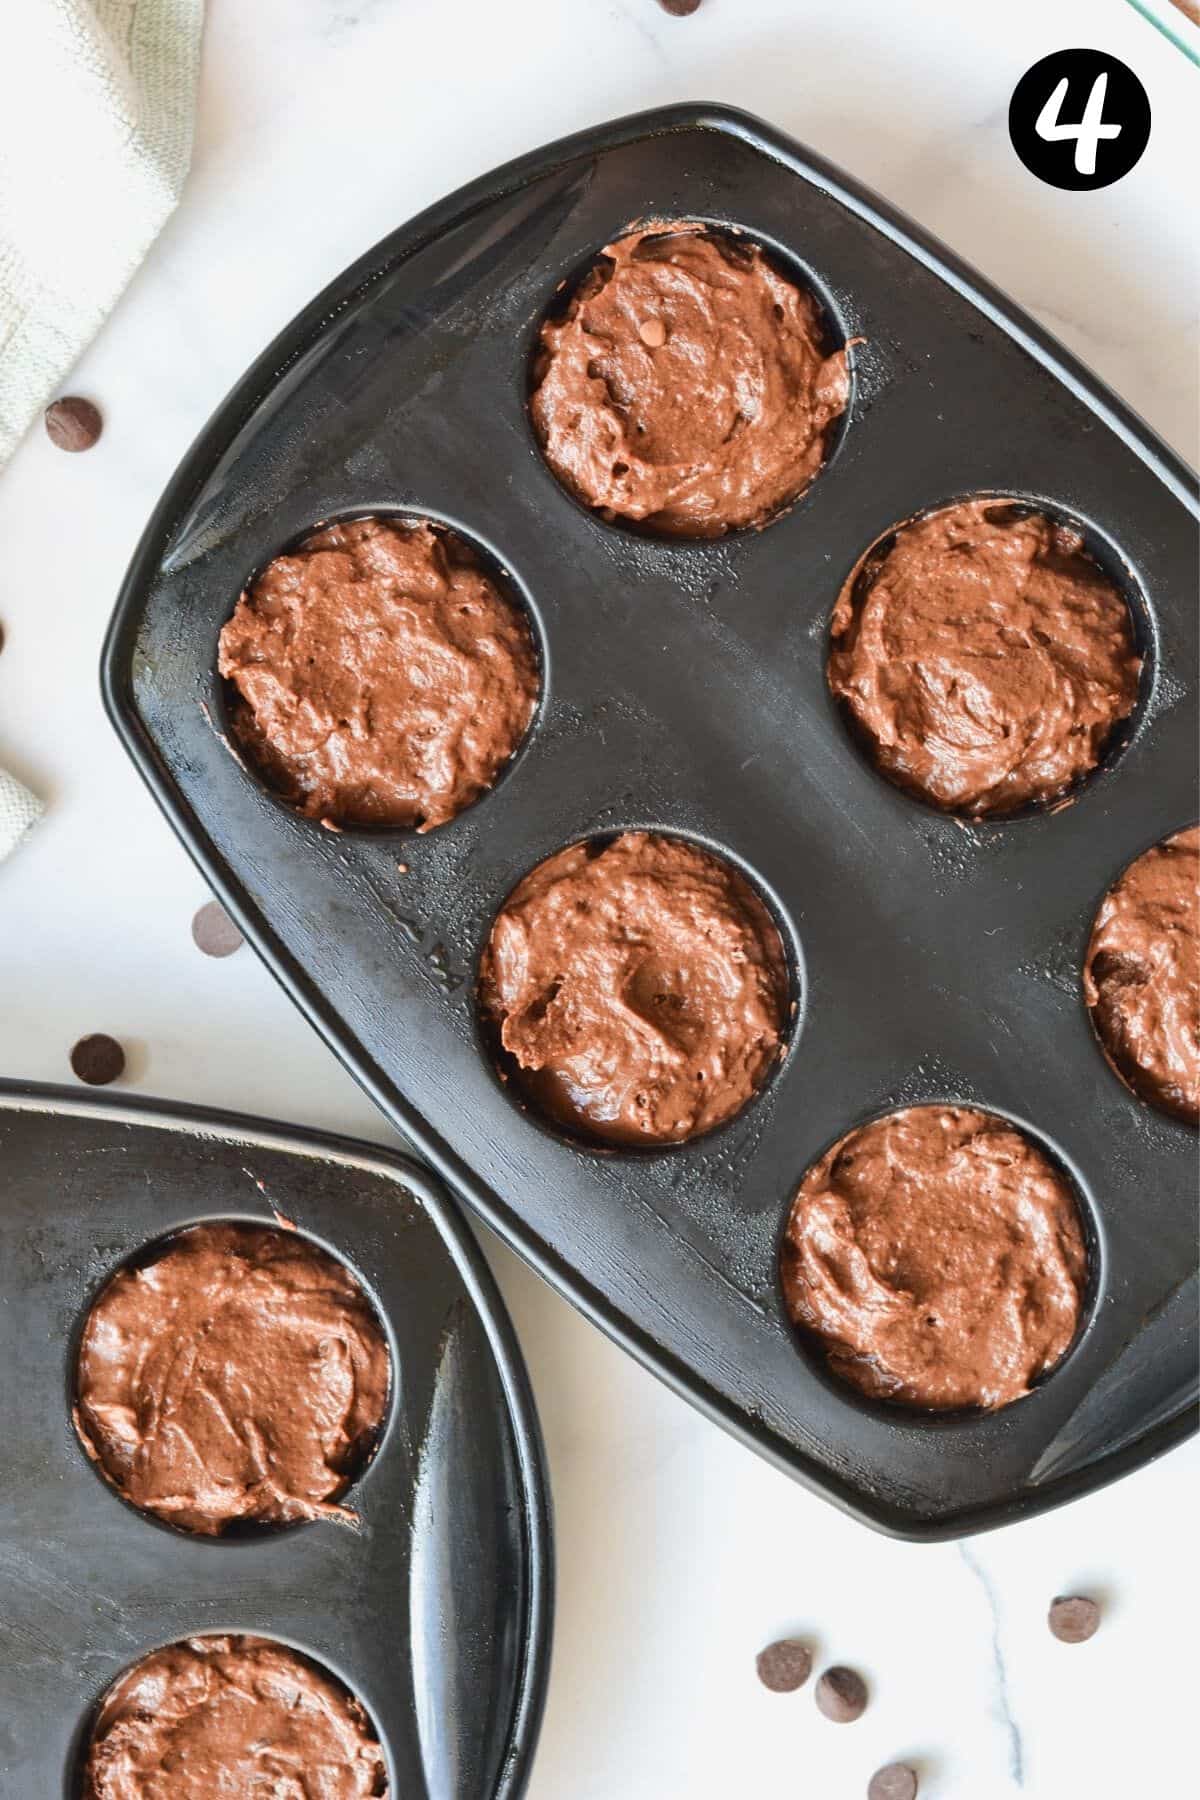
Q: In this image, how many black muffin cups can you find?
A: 8